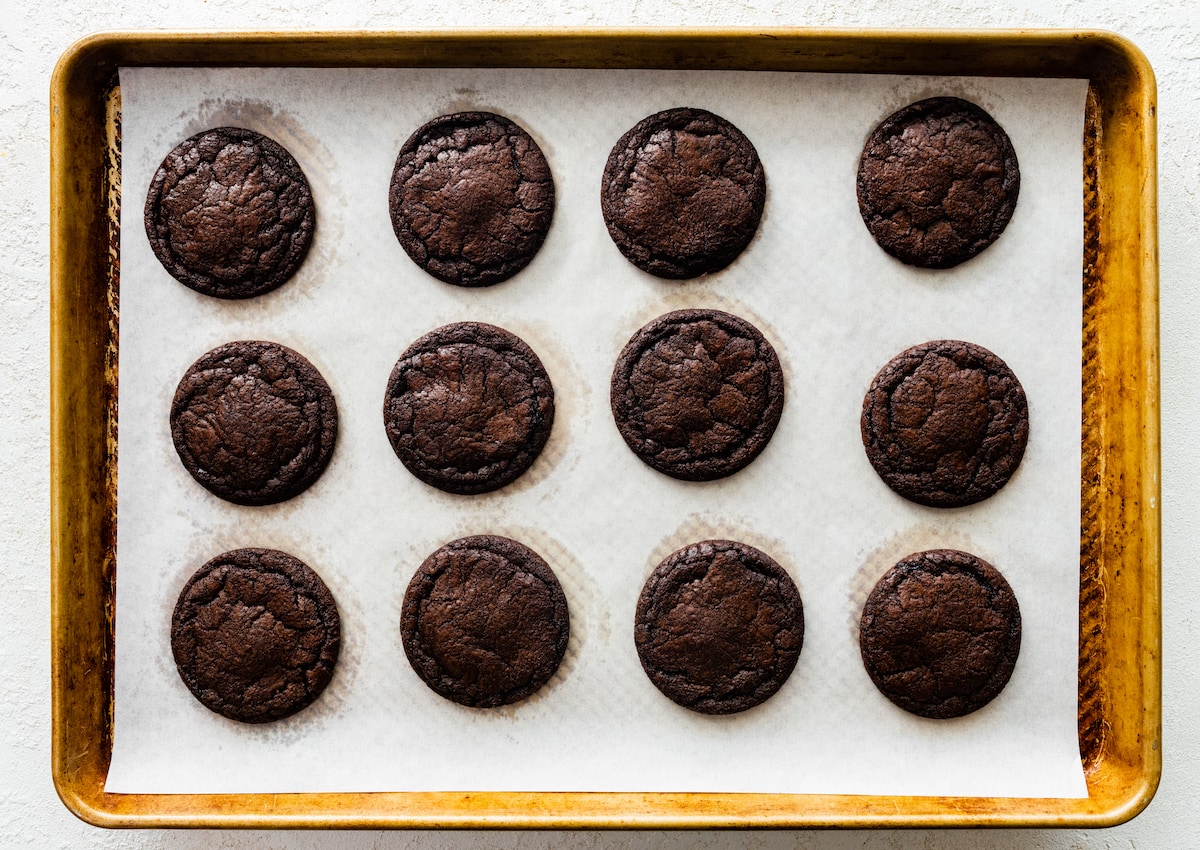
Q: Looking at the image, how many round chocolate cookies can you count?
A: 12